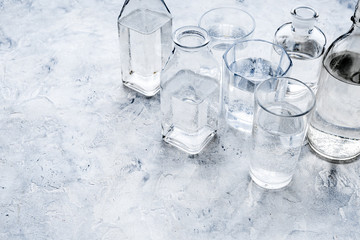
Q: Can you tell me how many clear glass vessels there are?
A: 7